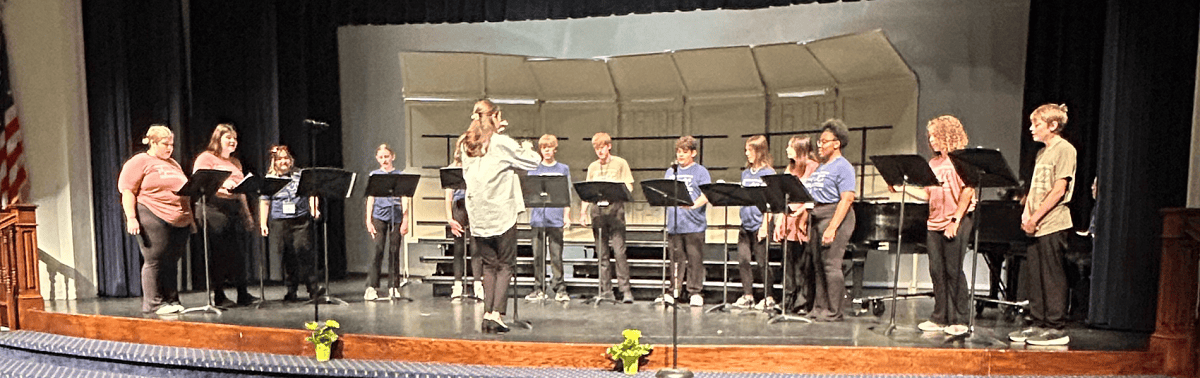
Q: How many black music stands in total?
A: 13